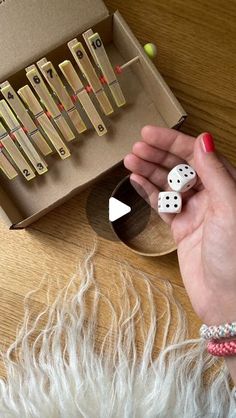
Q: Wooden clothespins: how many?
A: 10